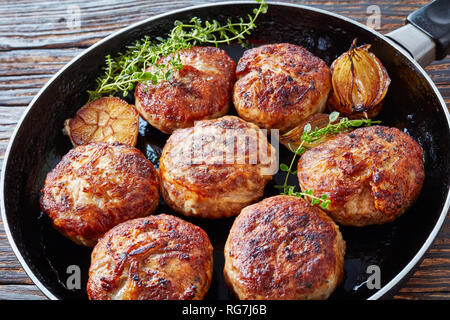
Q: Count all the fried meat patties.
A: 7